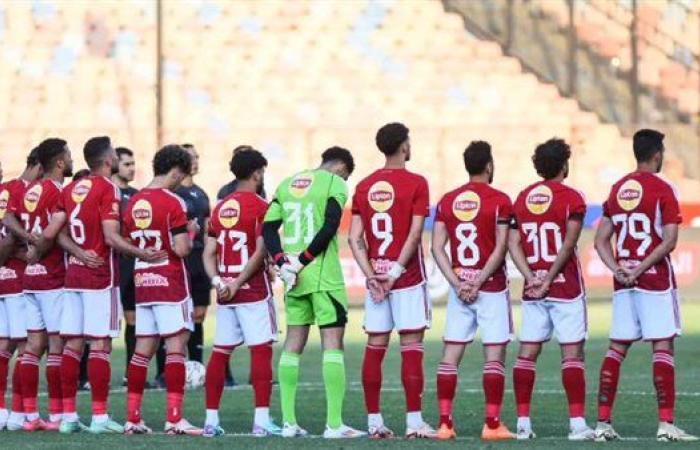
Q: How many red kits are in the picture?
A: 9